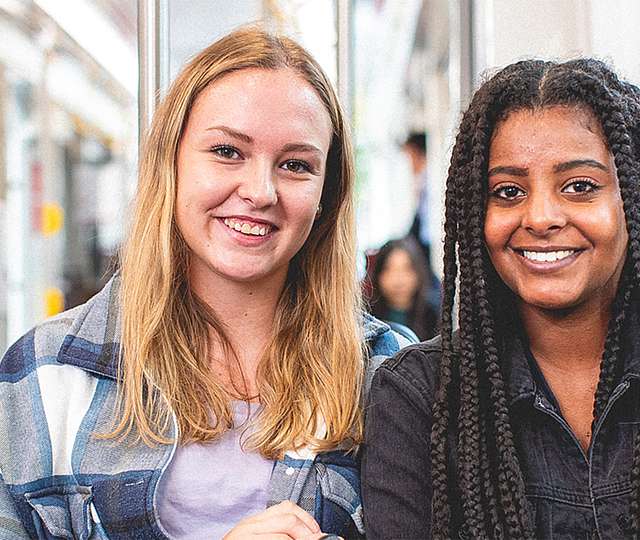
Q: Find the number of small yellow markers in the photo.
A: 2